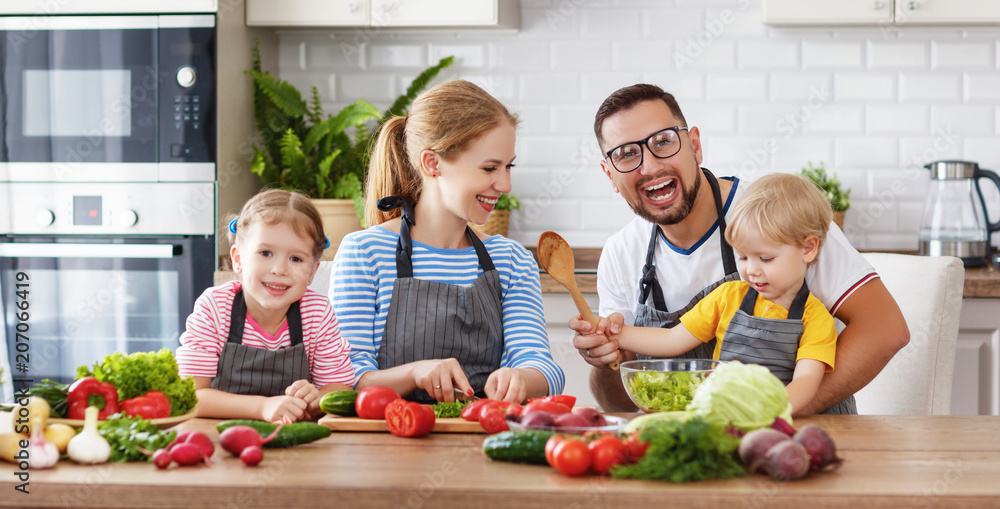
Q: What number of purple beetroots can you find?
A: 3